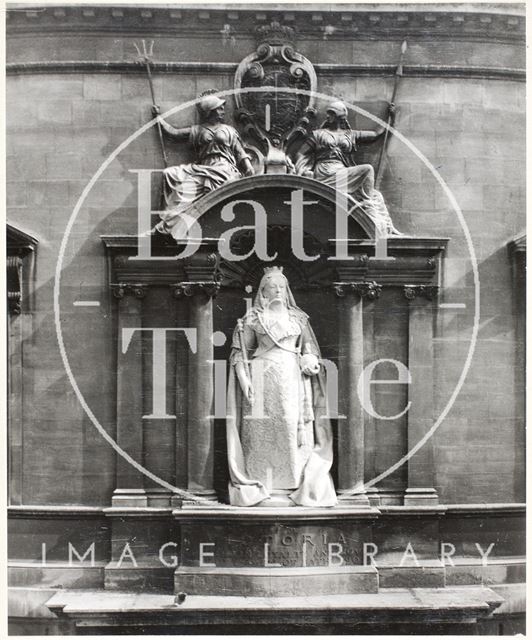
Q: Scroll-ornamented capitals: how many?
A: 4